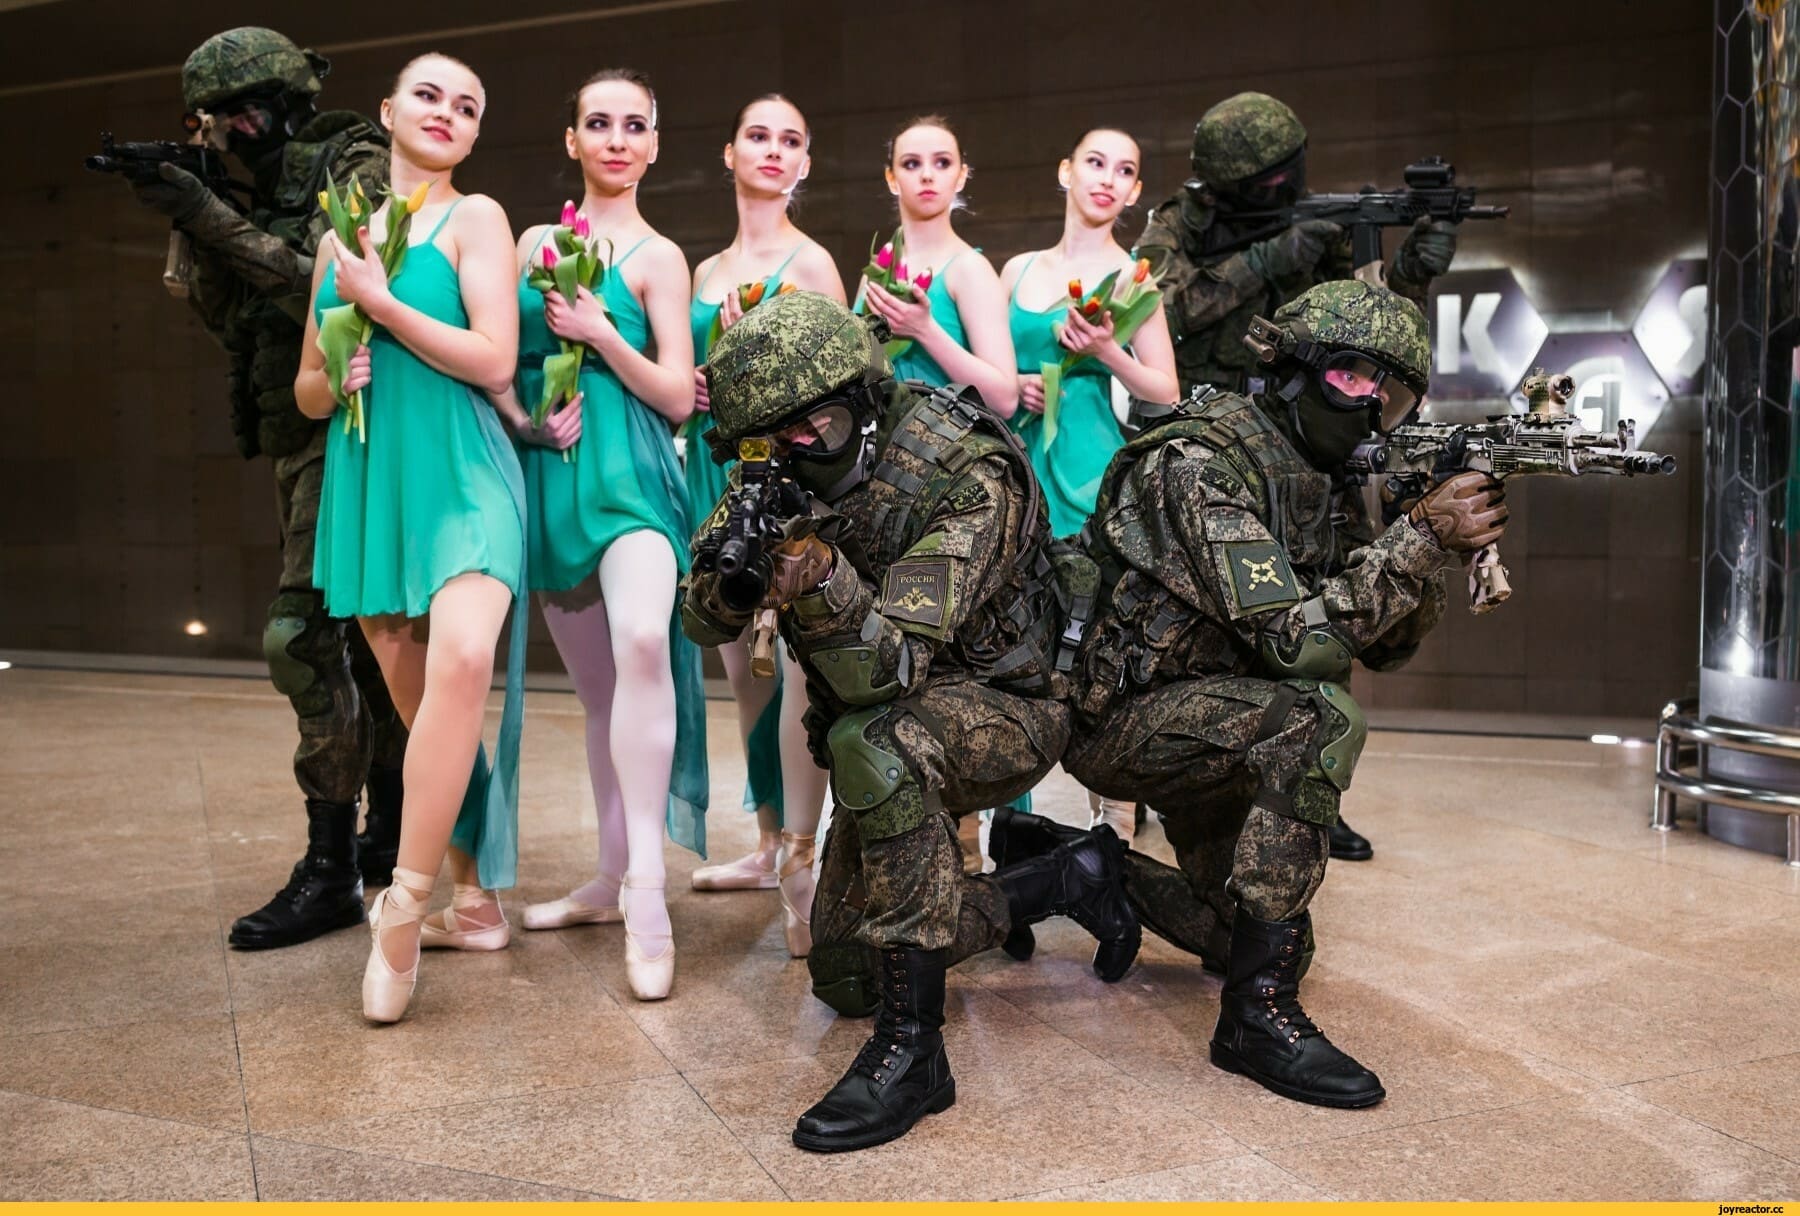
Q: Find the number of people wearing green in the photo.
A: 9